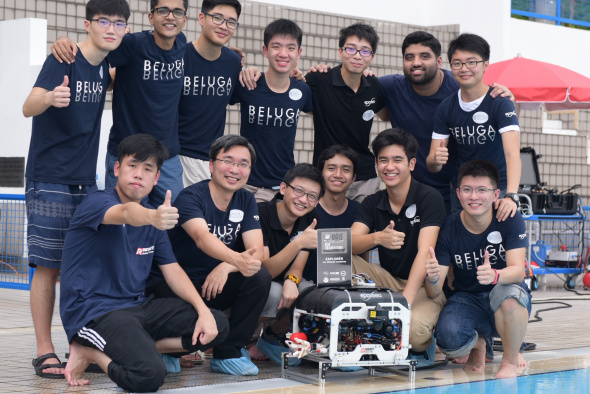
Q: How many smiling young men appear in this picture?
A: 11